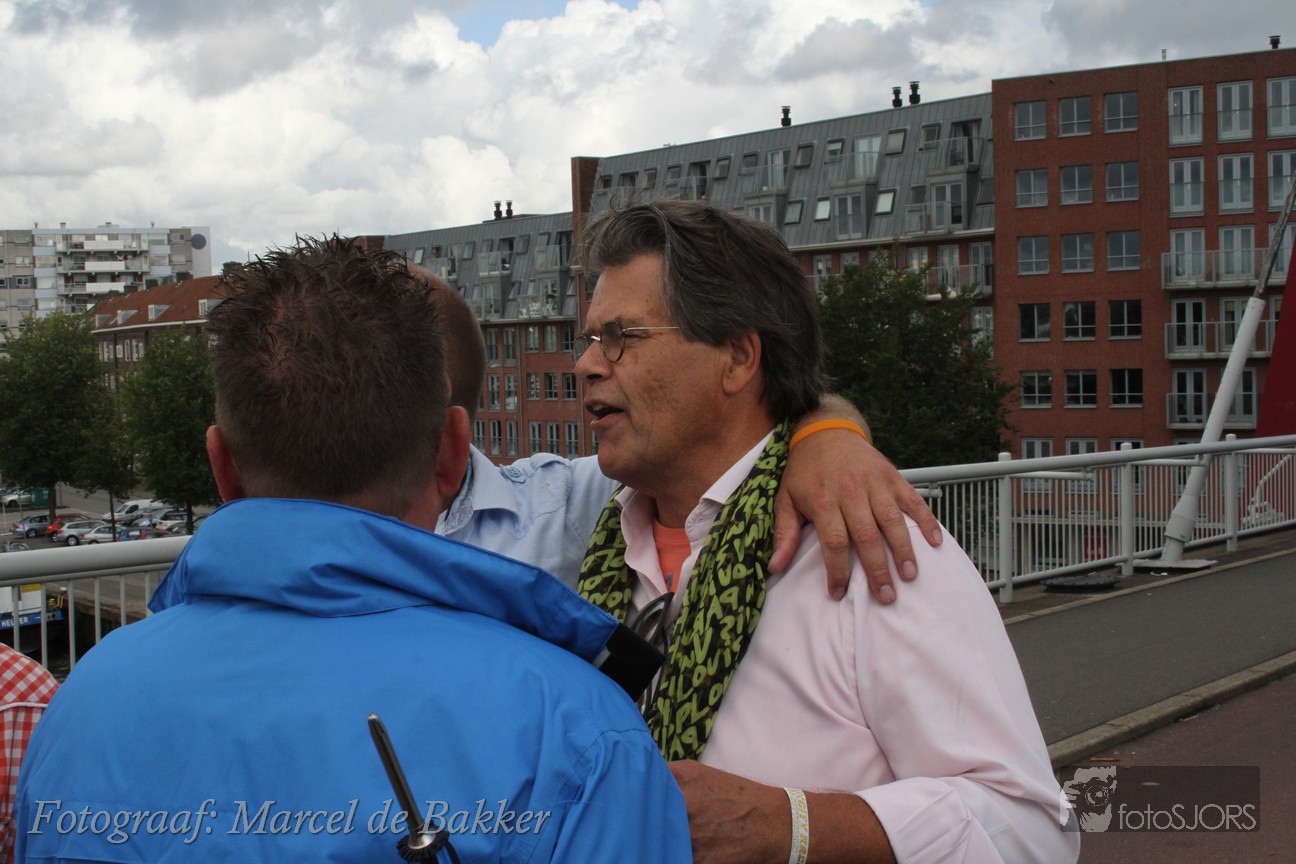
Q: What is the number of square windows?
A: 15